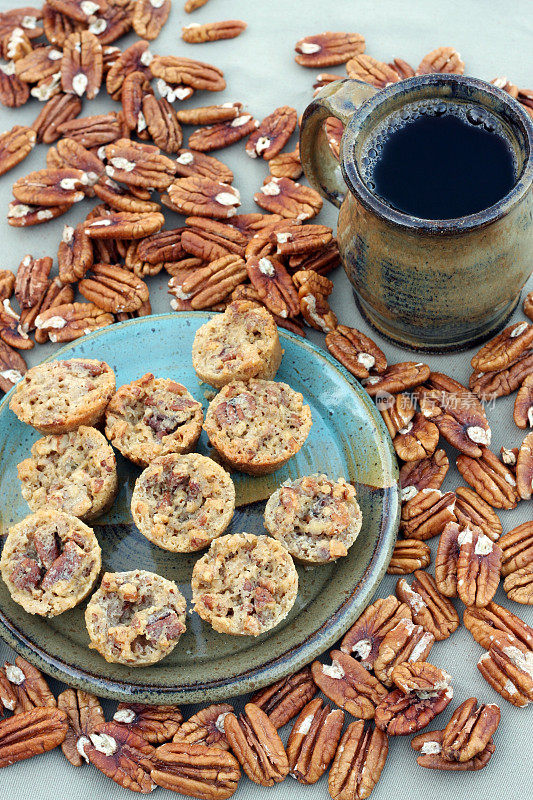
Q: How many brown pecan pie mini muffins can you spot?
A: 10